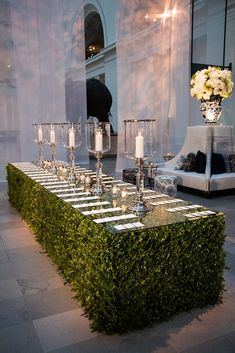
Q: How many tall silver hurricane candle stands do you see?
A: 5